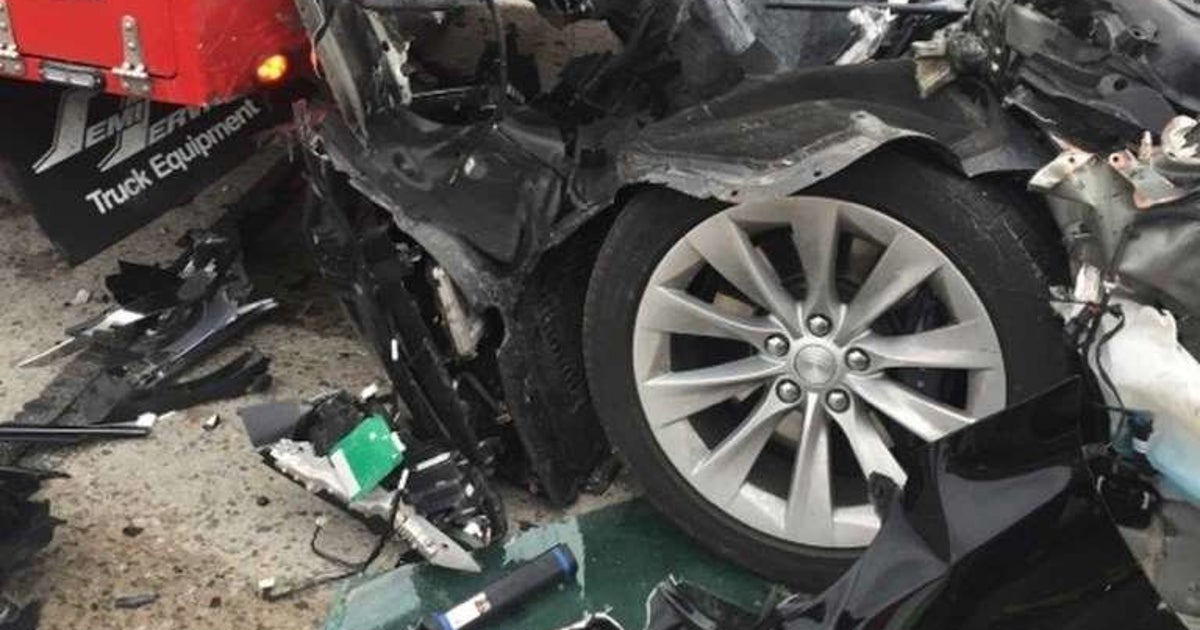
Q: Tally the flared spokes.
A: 10